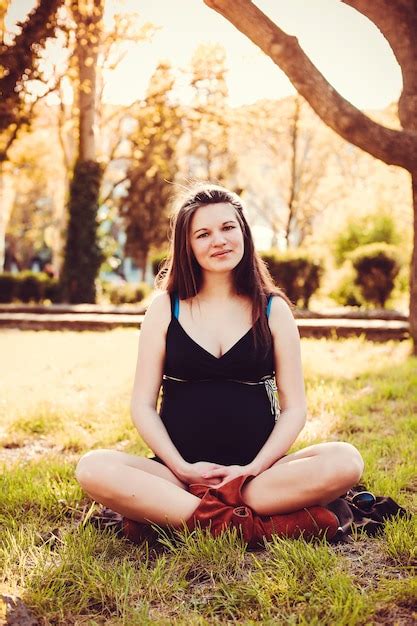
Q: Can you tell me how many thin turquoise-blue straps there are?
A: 2